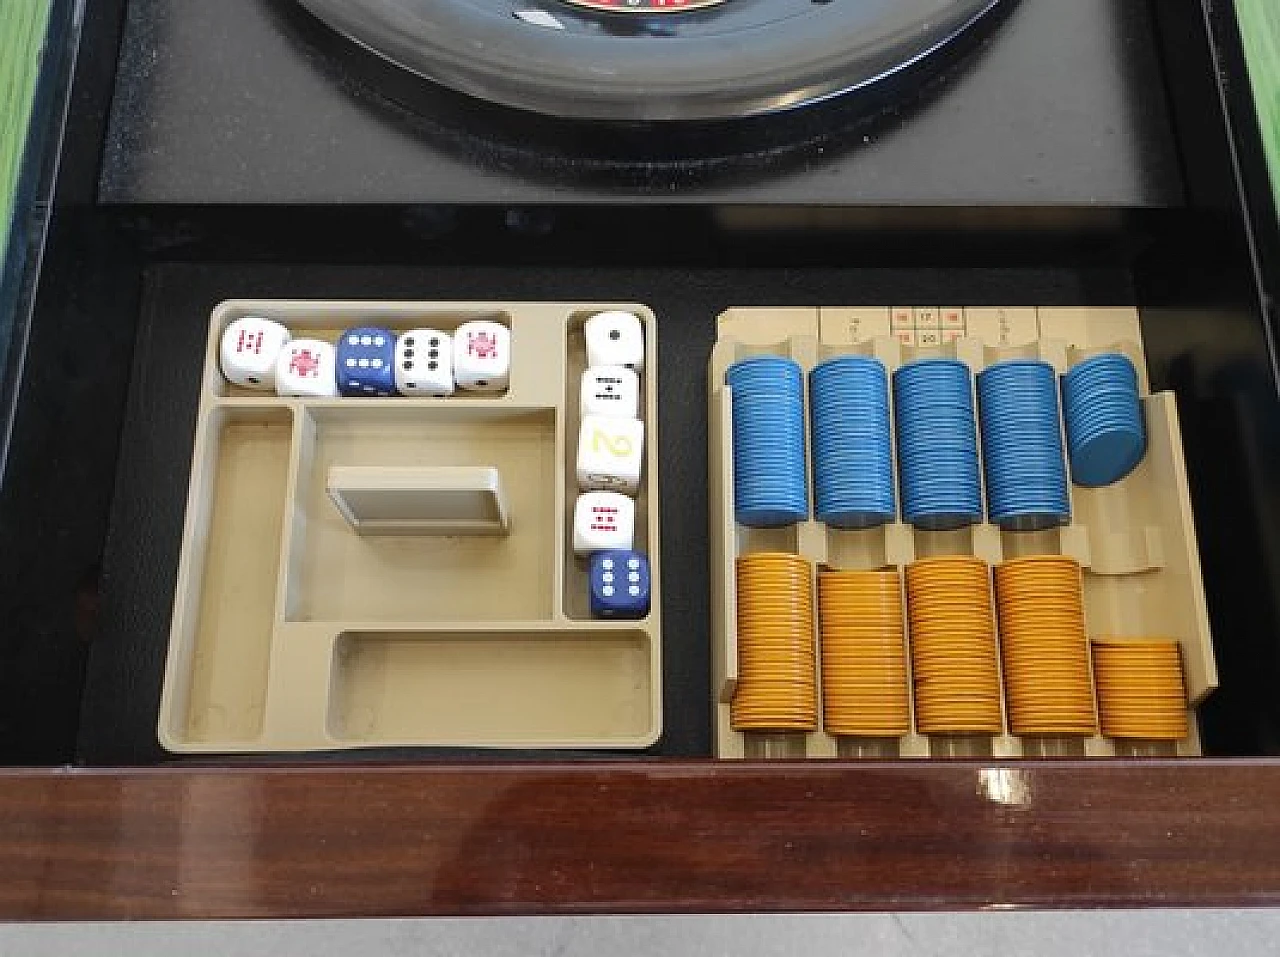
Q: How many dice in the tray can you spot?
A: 10